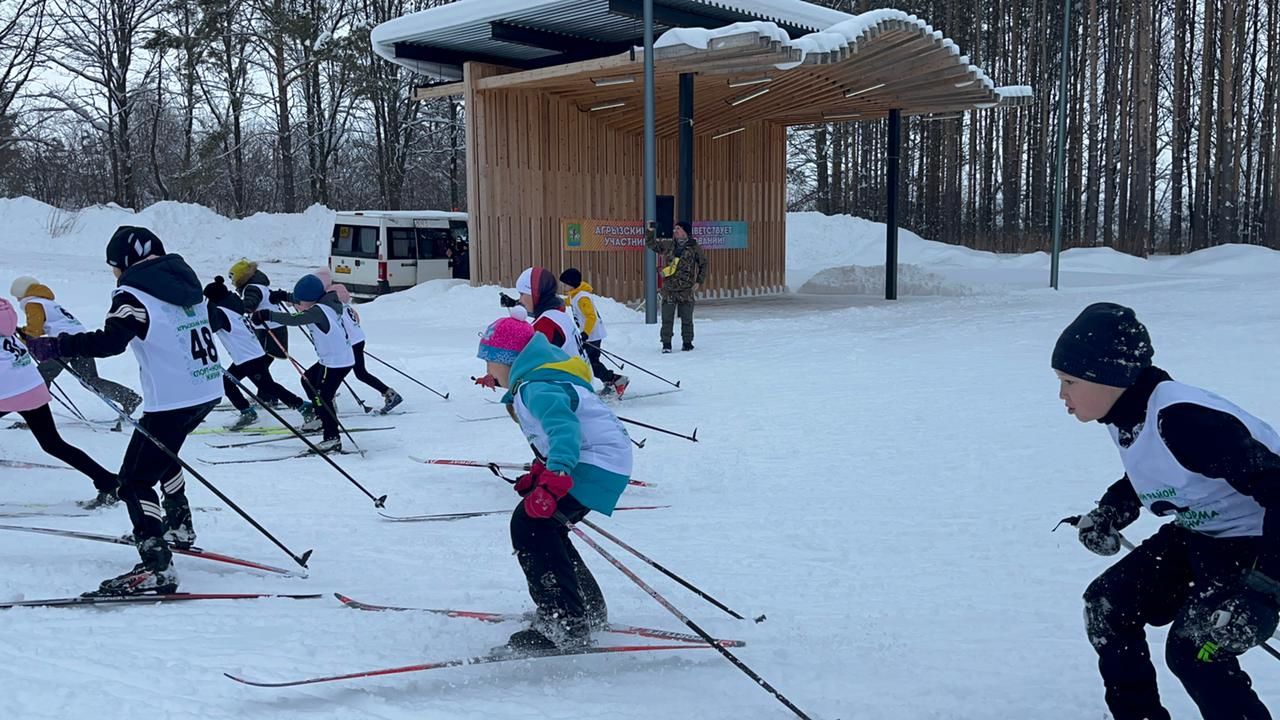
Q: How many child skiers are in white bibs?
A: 11